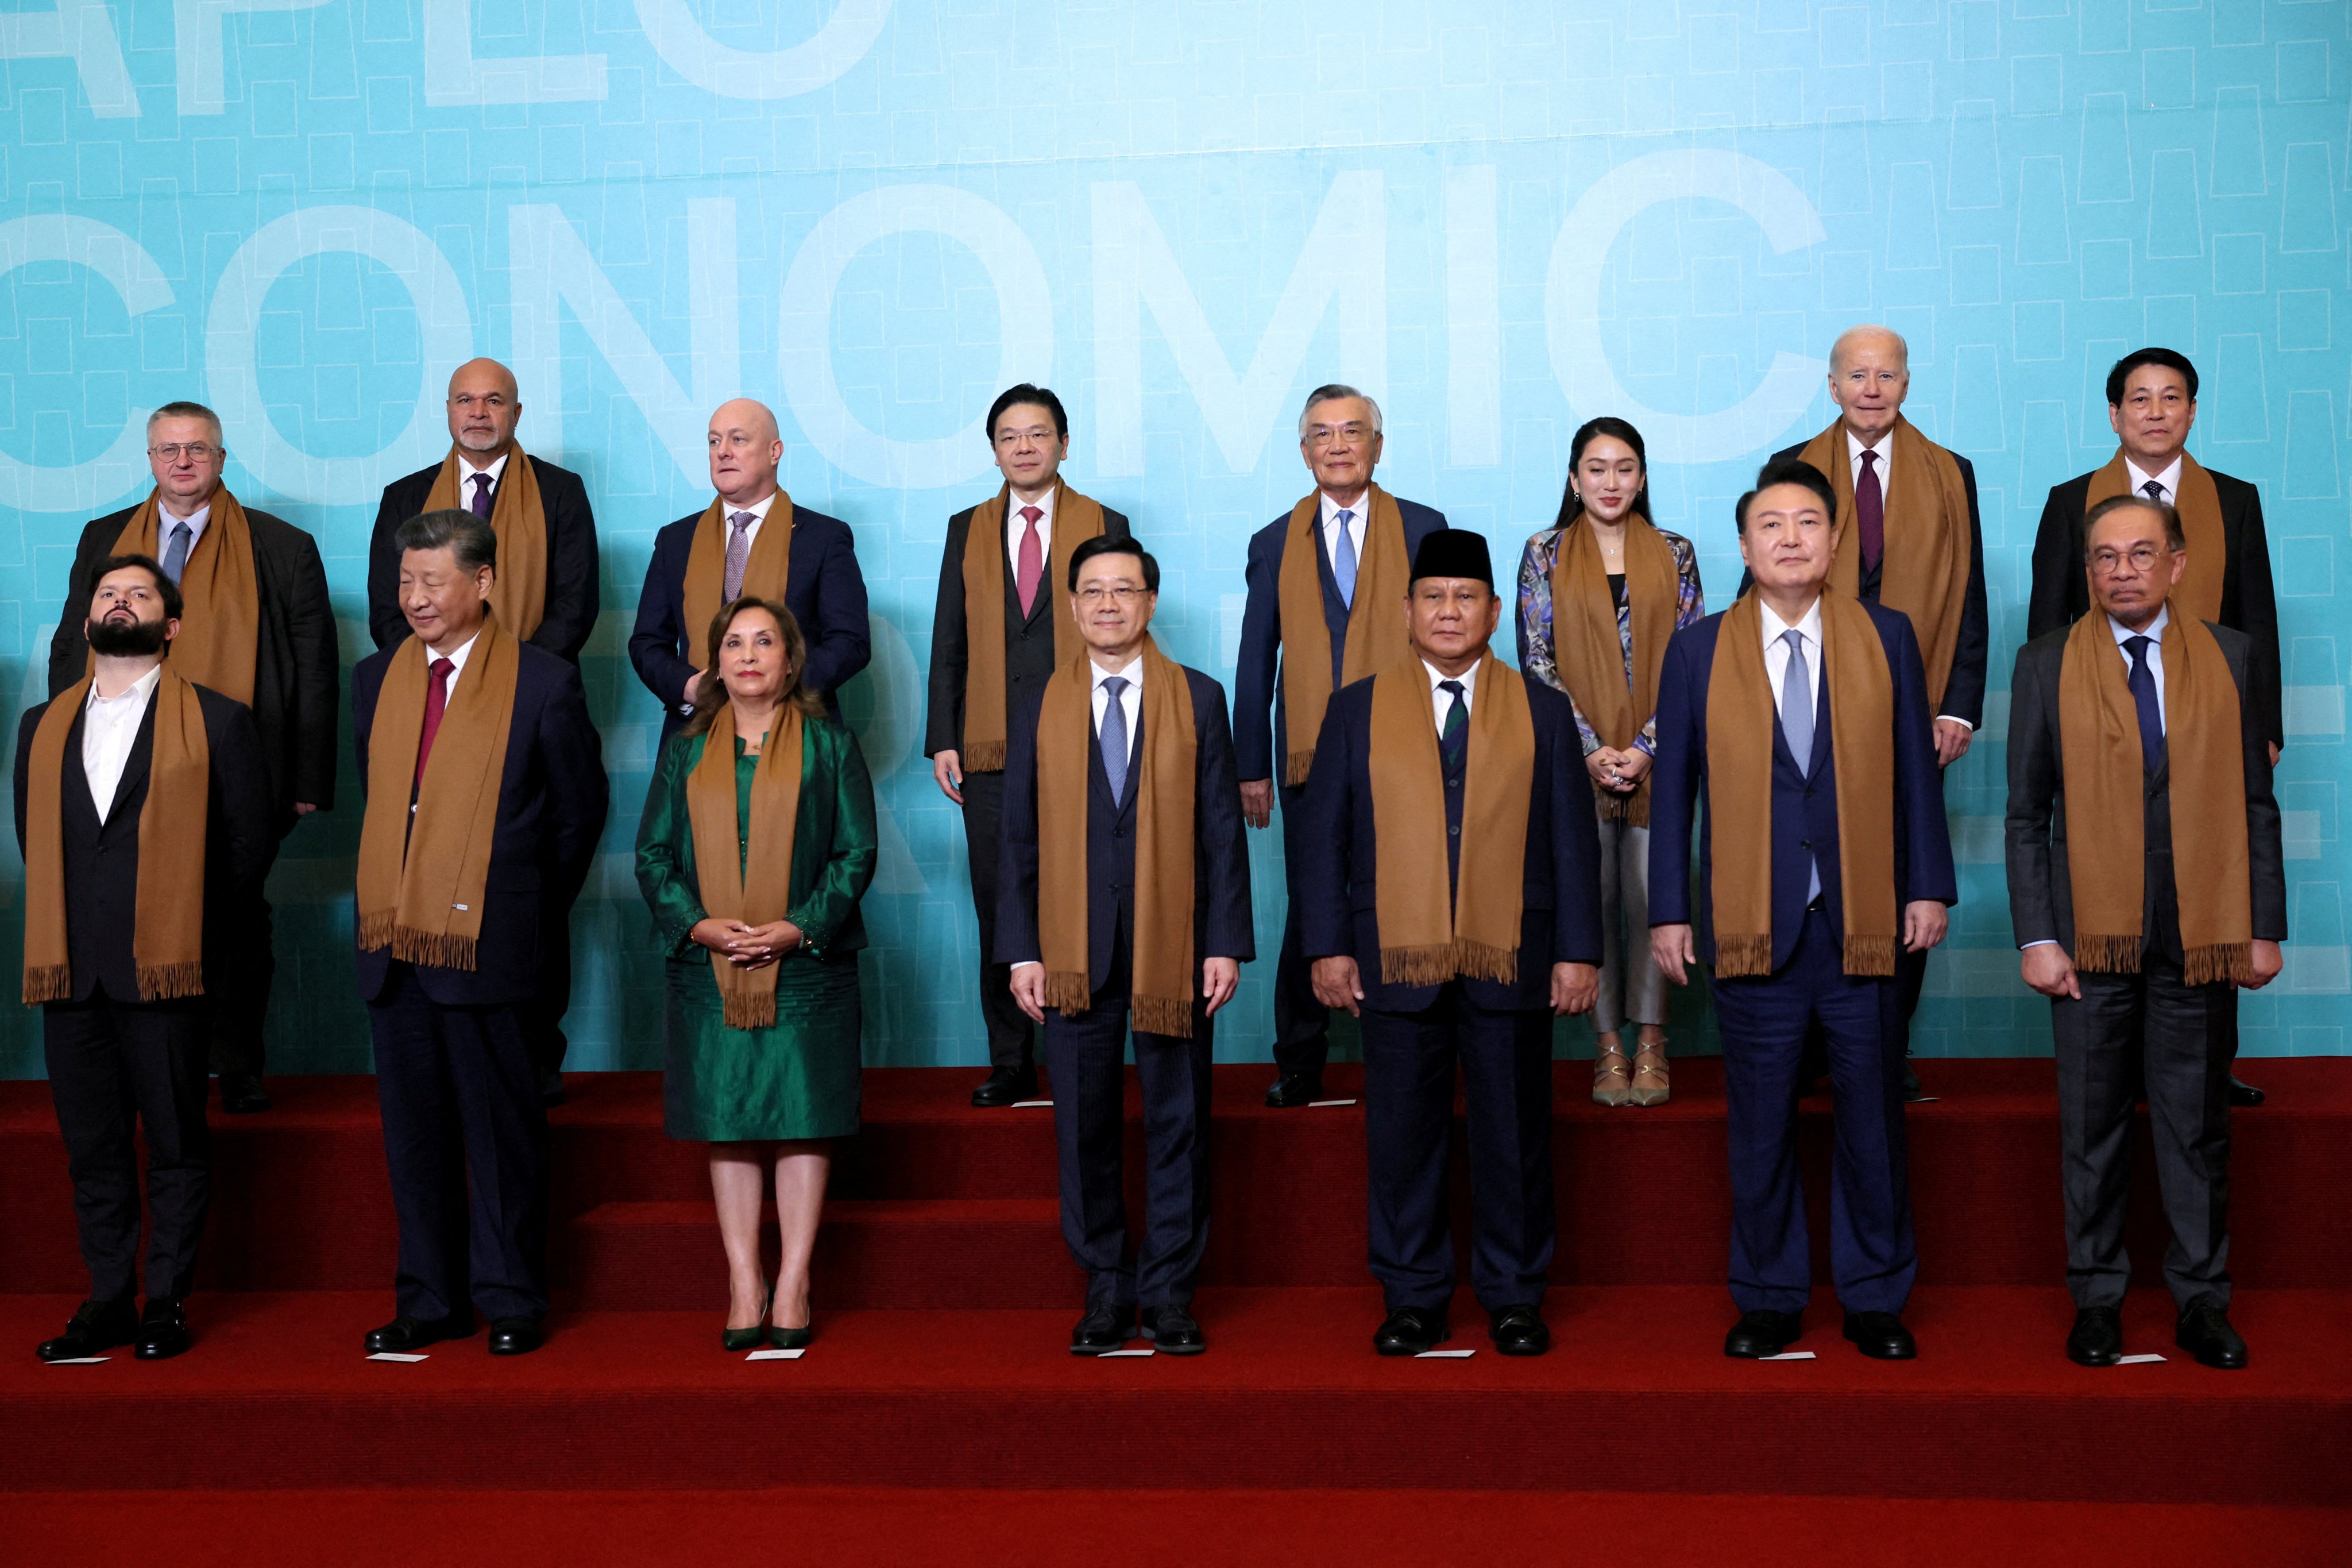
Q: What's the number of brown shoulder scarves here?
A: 15